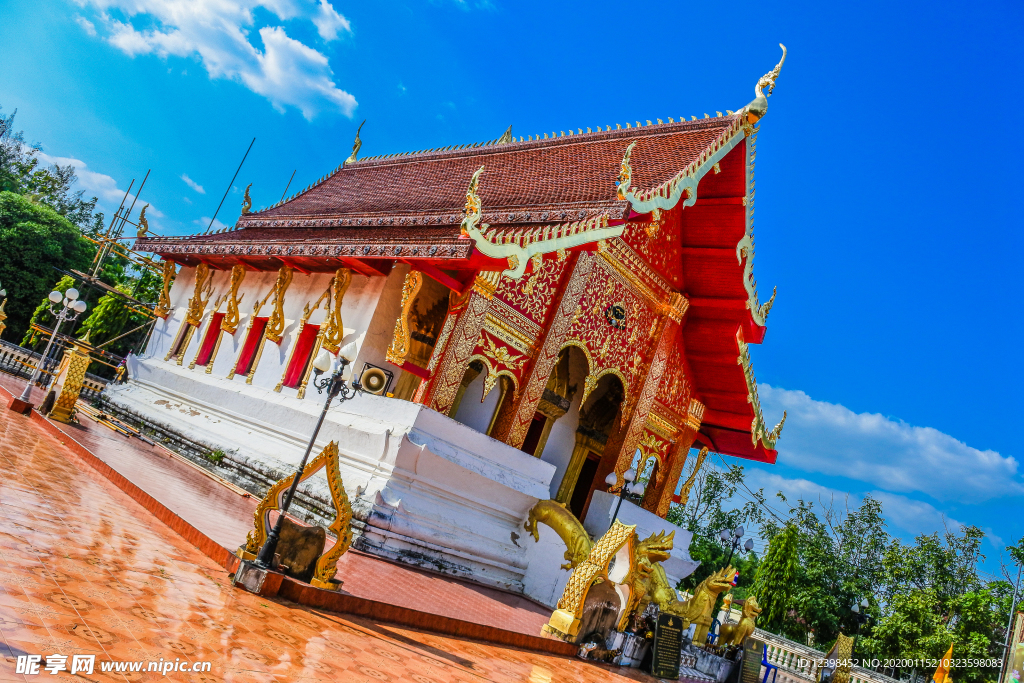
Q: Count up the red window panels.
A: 3